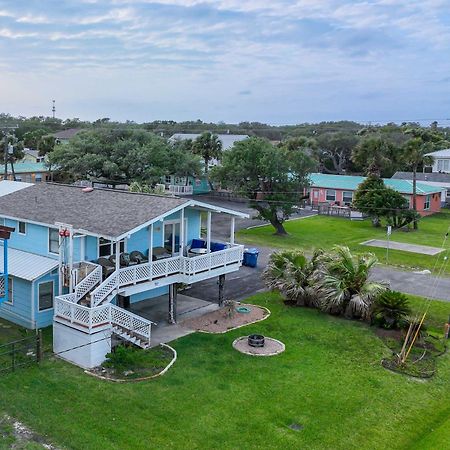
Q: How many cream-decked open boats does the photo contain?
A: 0